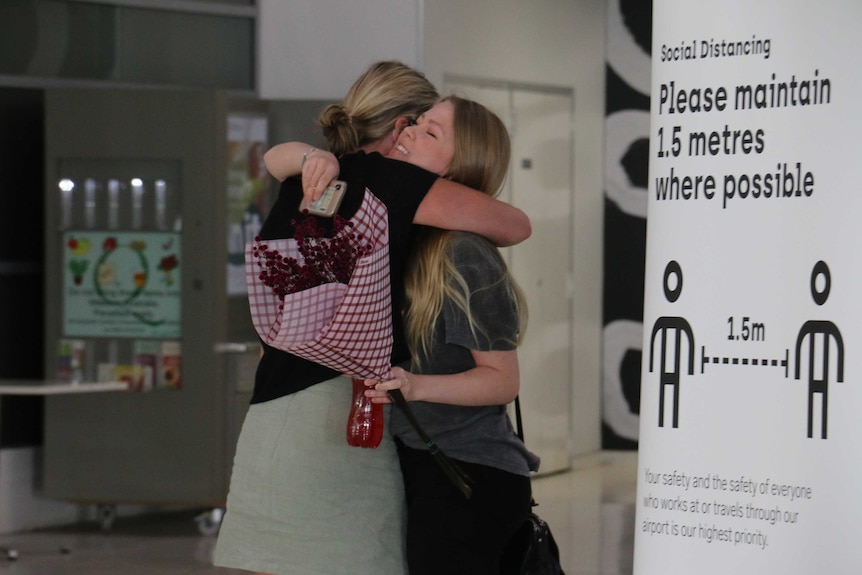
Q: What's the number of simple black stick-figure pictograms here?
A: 2